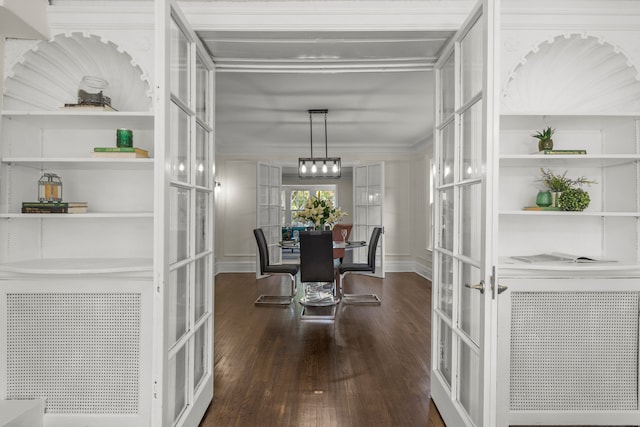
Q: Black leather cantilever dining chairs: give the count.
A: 3